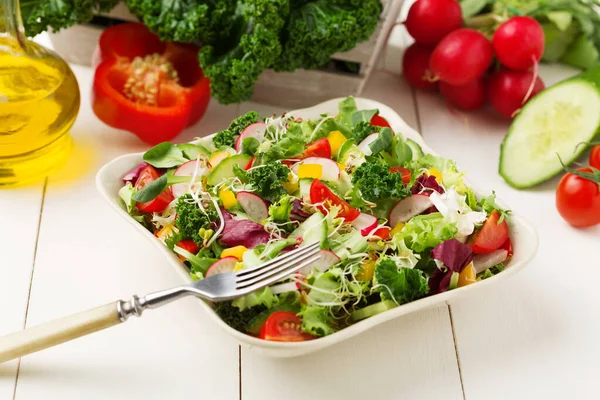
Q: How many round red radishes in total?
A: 6